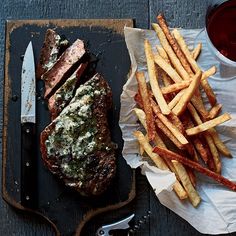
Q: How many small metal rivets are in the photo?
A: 3